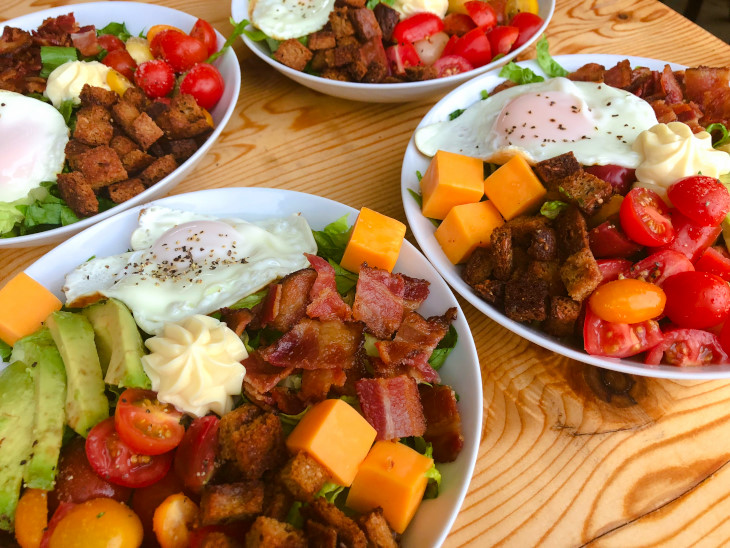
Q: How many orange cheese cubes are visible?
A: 7